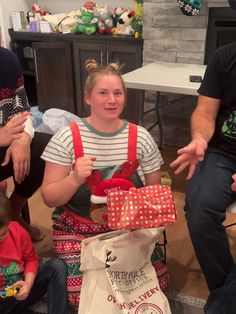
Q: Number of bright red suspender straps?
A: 2